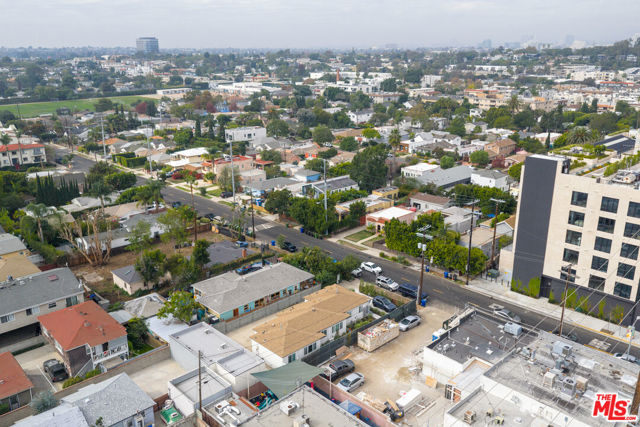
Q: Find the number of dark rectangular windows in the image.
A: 15